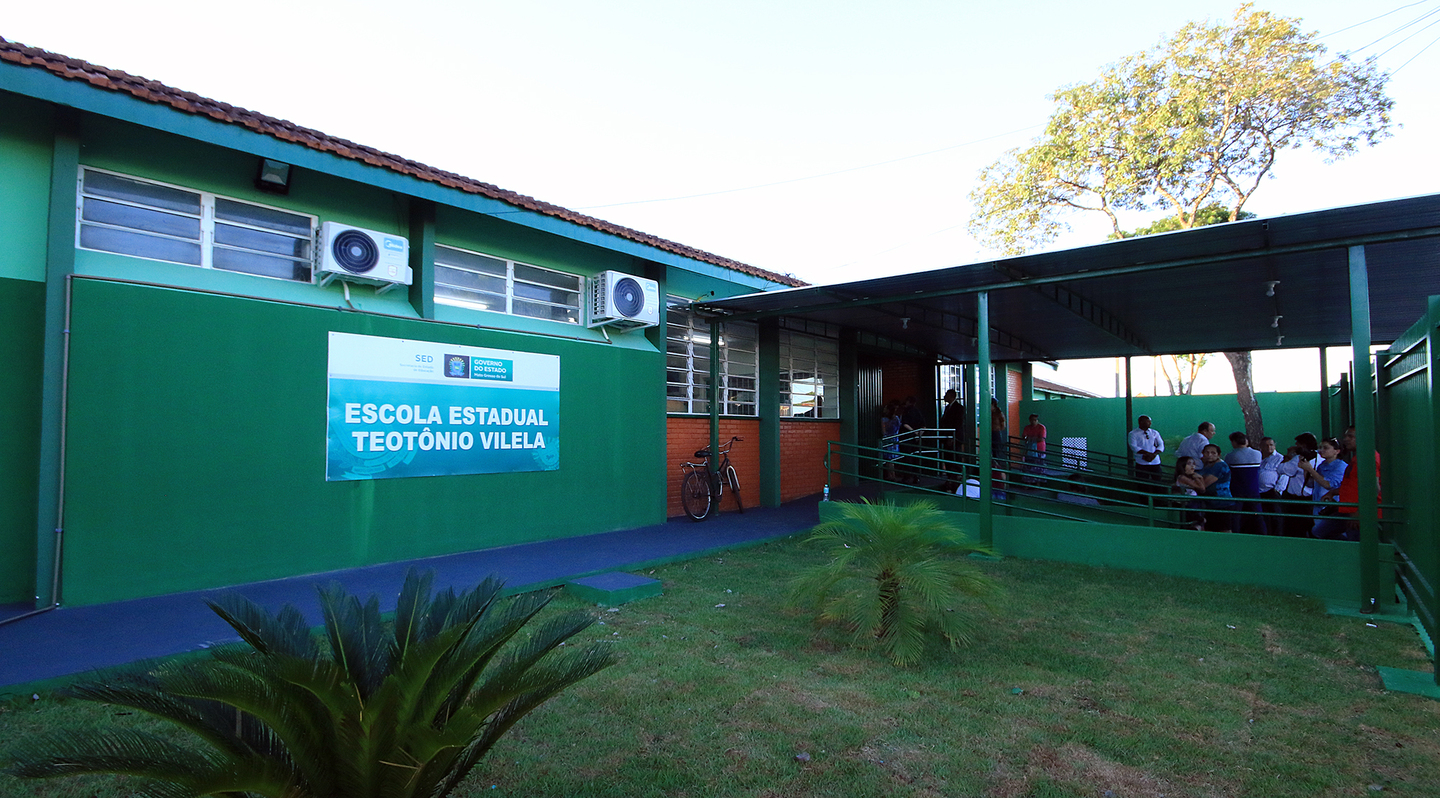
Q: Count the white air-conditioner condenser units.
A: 2